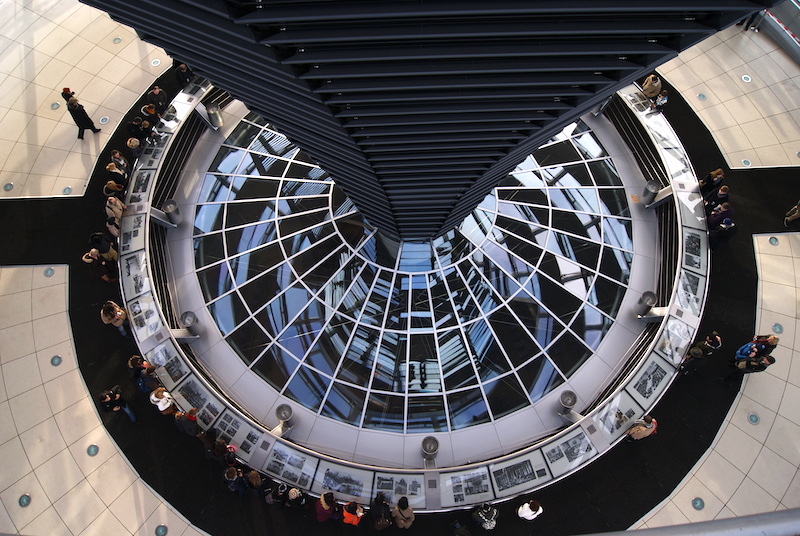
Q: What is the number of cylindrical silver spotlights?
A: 8